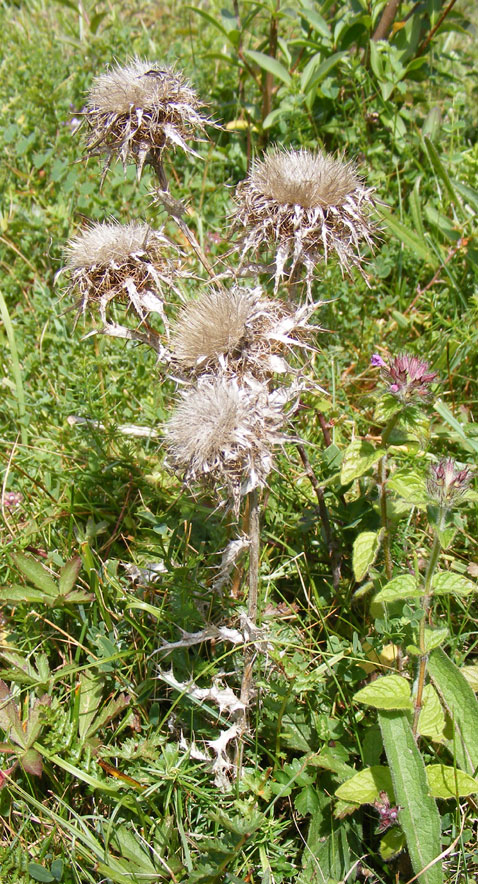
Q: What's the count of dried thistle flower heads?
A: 5